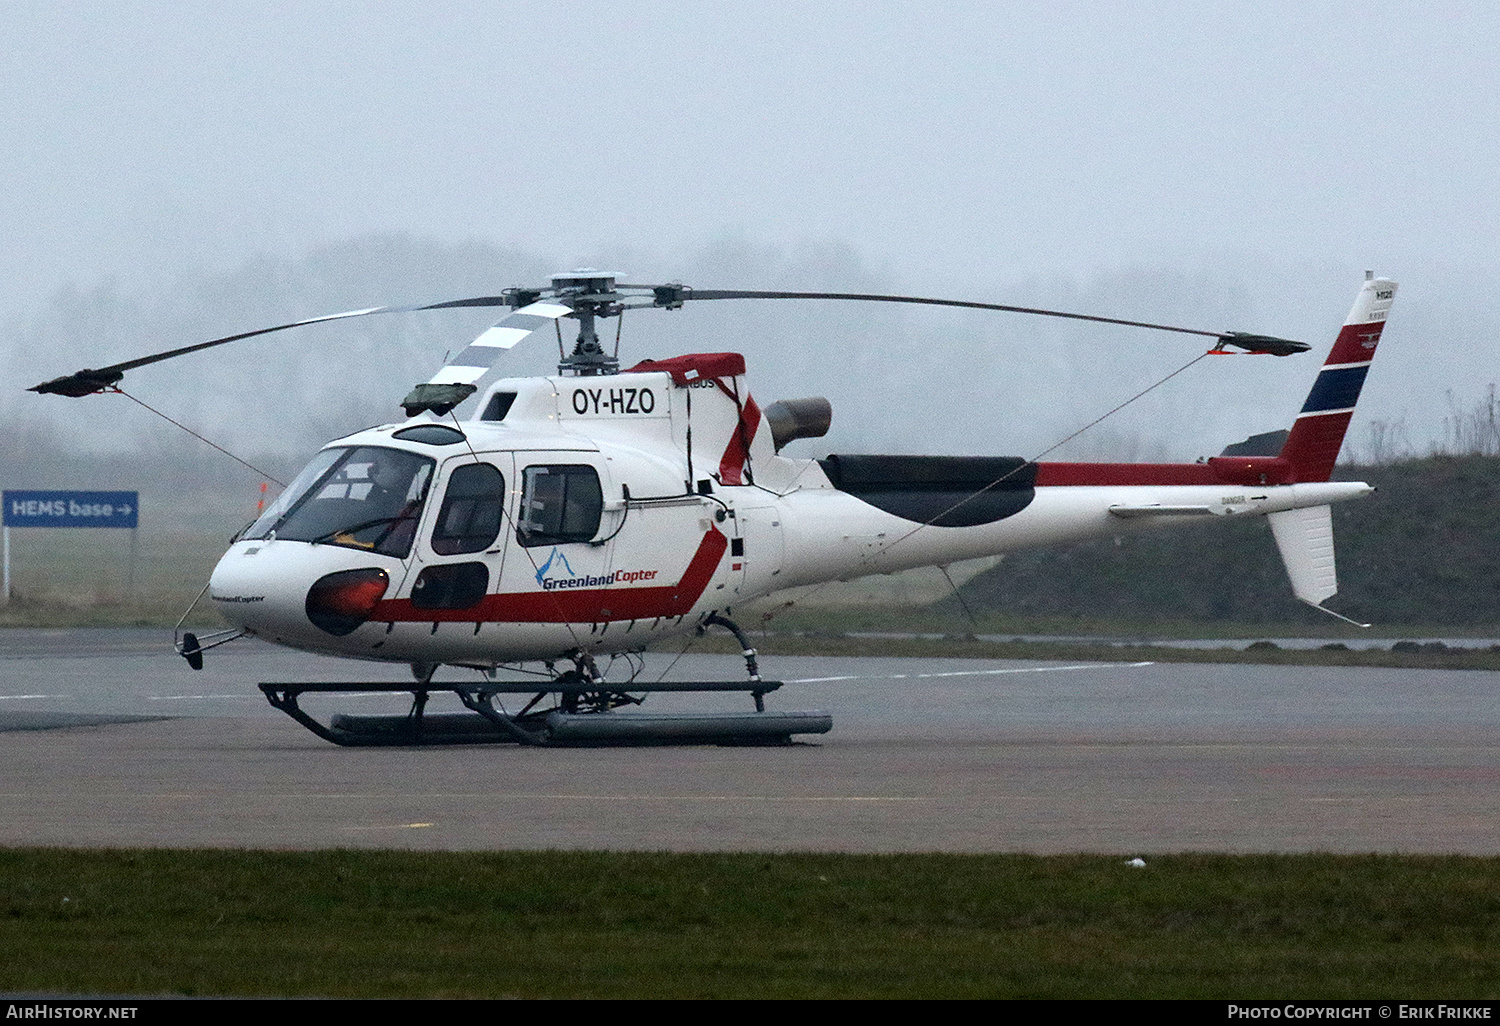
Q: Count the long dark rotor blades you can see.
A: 2